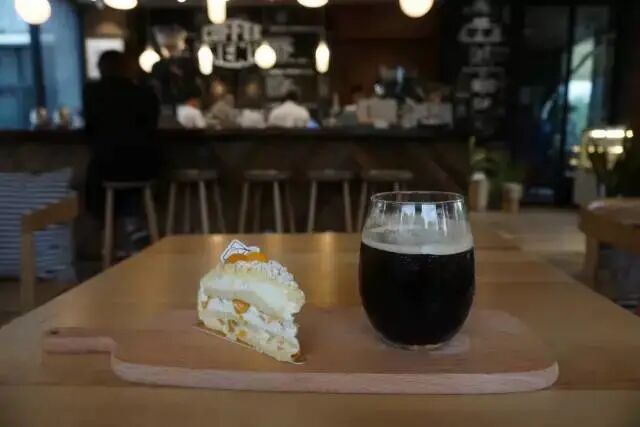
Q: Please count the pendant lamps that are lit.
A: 9